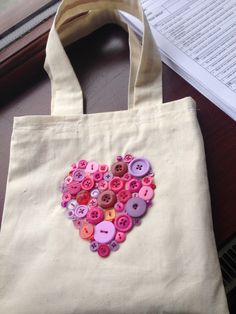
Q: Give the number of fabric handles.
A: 2